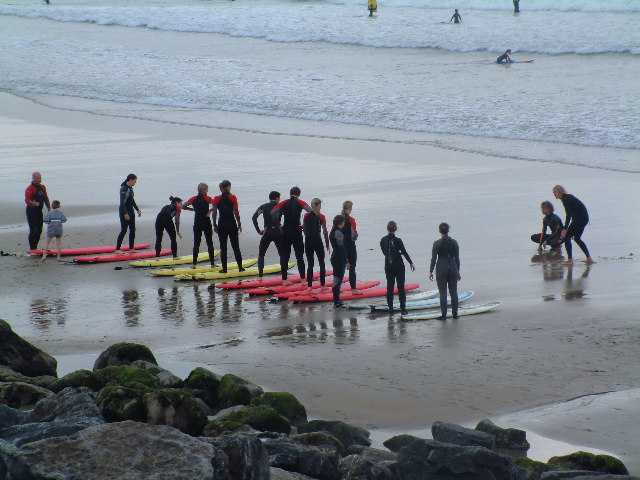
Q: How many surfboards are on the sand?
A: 12